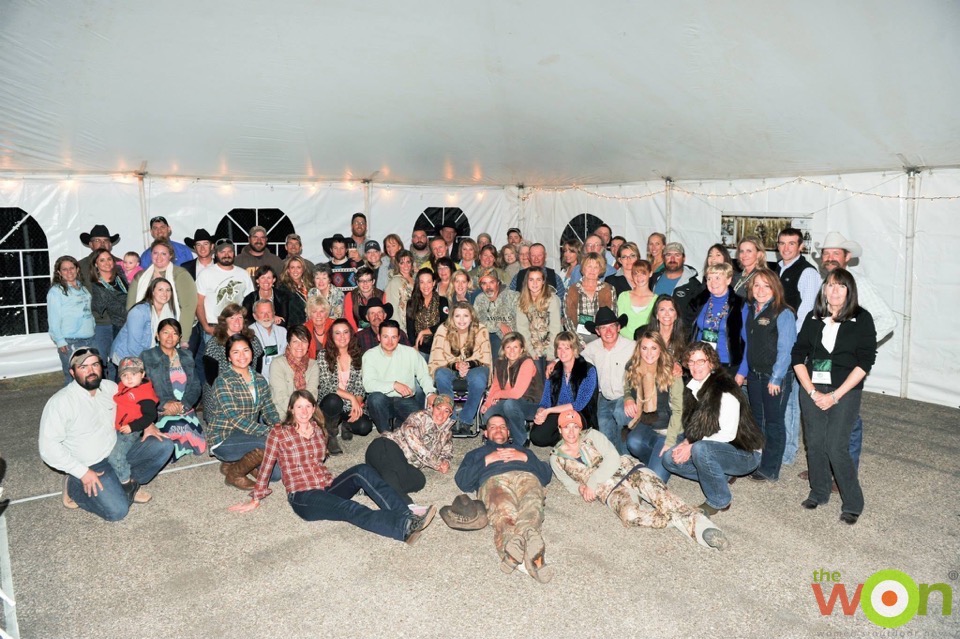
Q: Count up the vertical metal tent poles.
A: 5